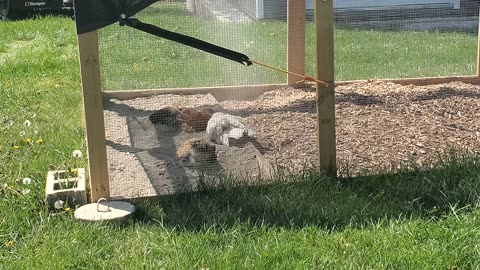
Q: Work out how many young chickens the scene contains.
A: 4